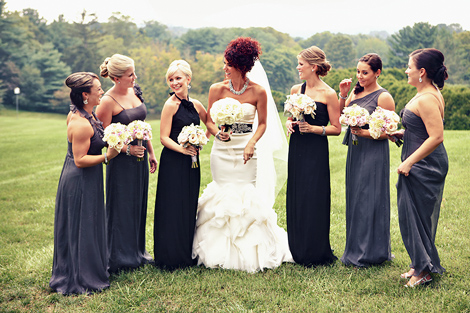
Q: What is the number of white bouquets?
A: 7